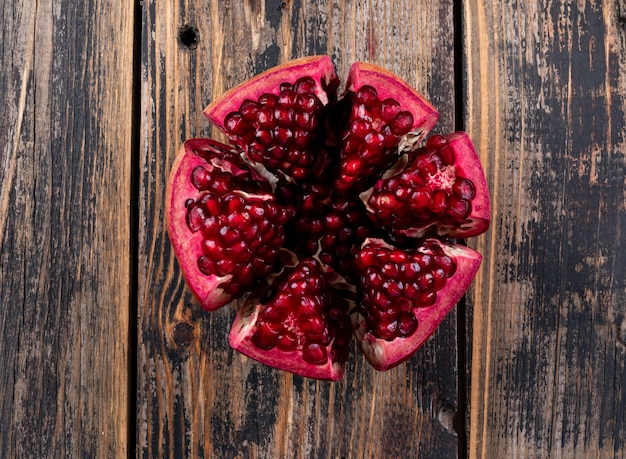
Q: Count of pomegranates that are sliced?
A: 1